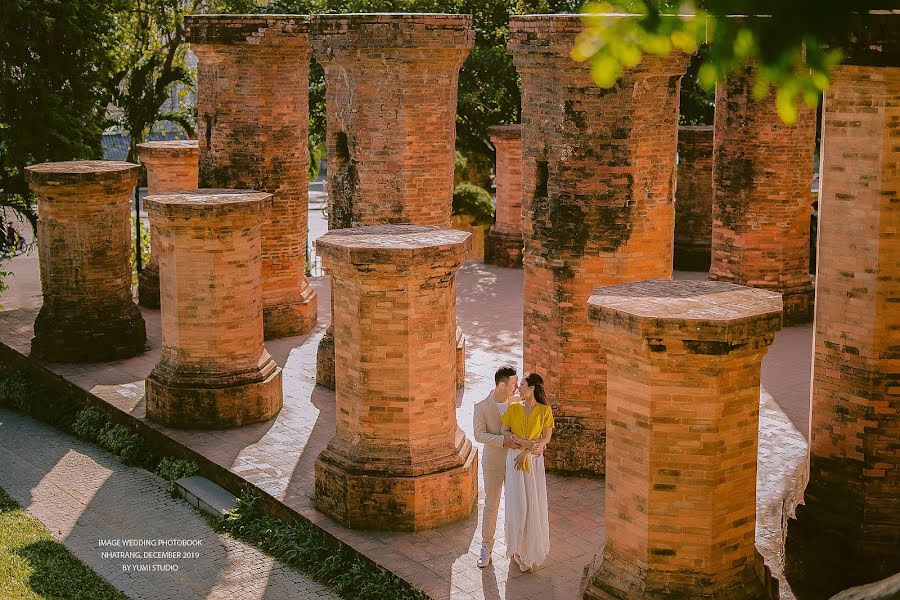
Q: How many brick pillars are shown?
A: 12